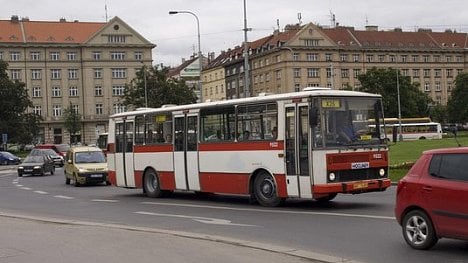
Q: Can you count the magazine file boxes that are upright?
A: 0